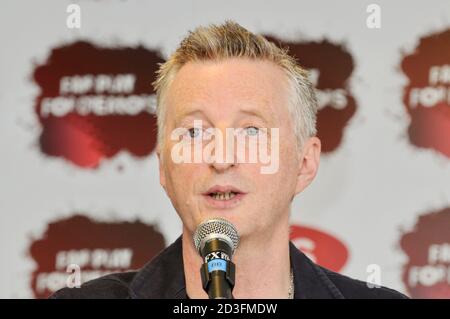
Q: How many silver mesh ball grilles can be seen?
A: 1